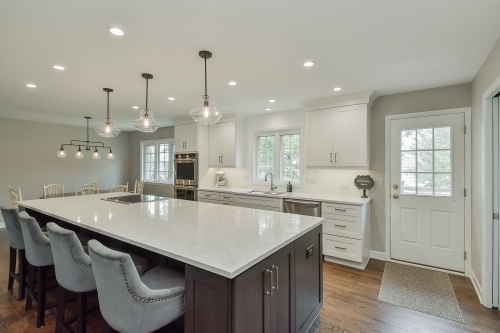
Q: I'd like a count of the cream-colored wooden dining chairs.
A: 6